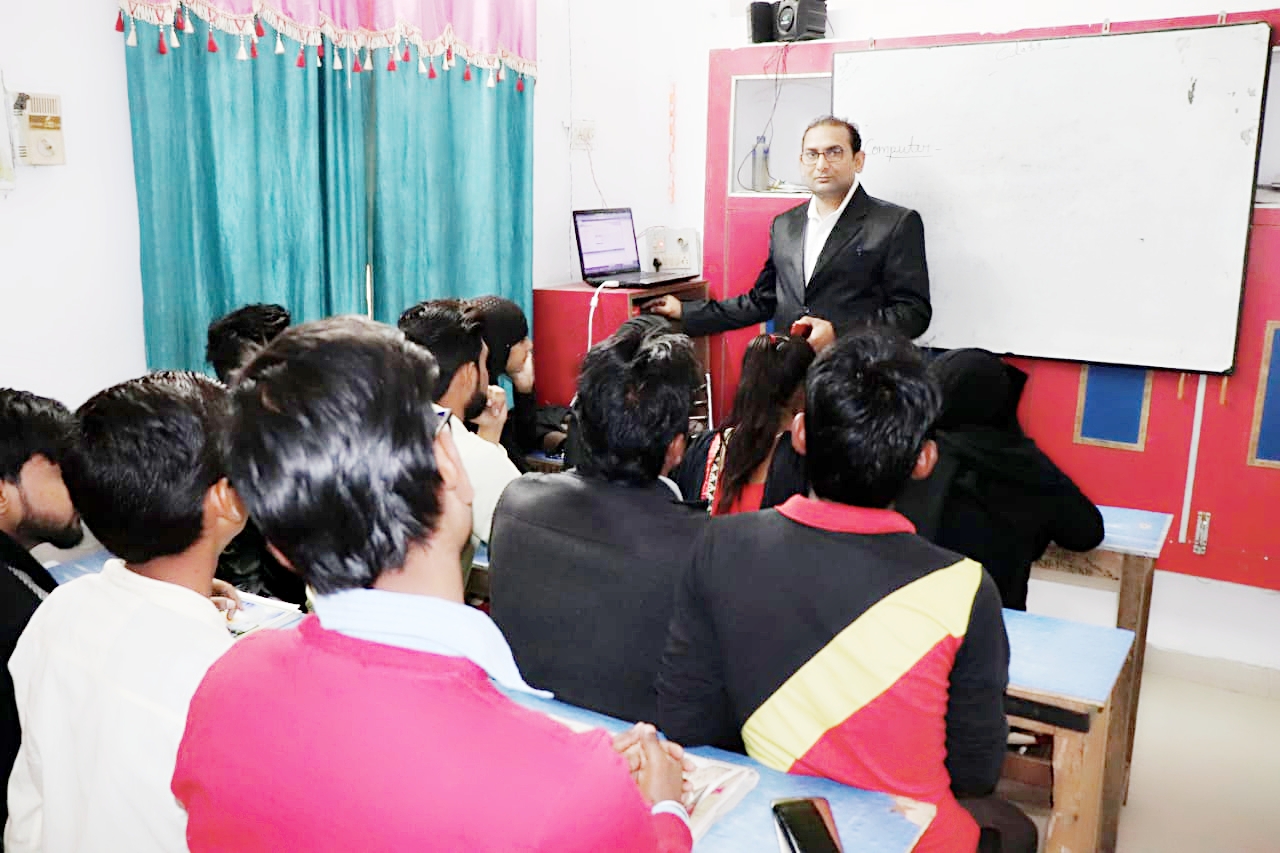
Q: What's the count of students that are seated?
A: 10